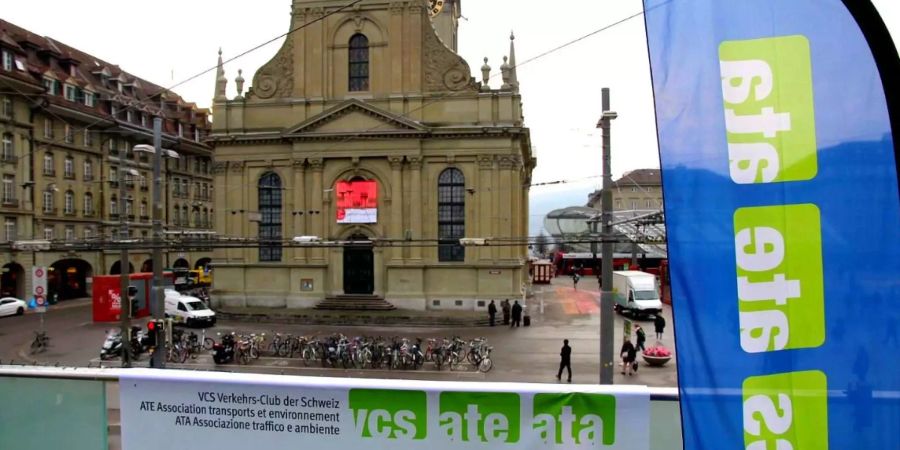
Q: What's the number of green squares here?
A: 6